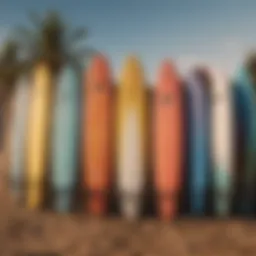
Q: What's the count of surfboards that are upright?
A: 9